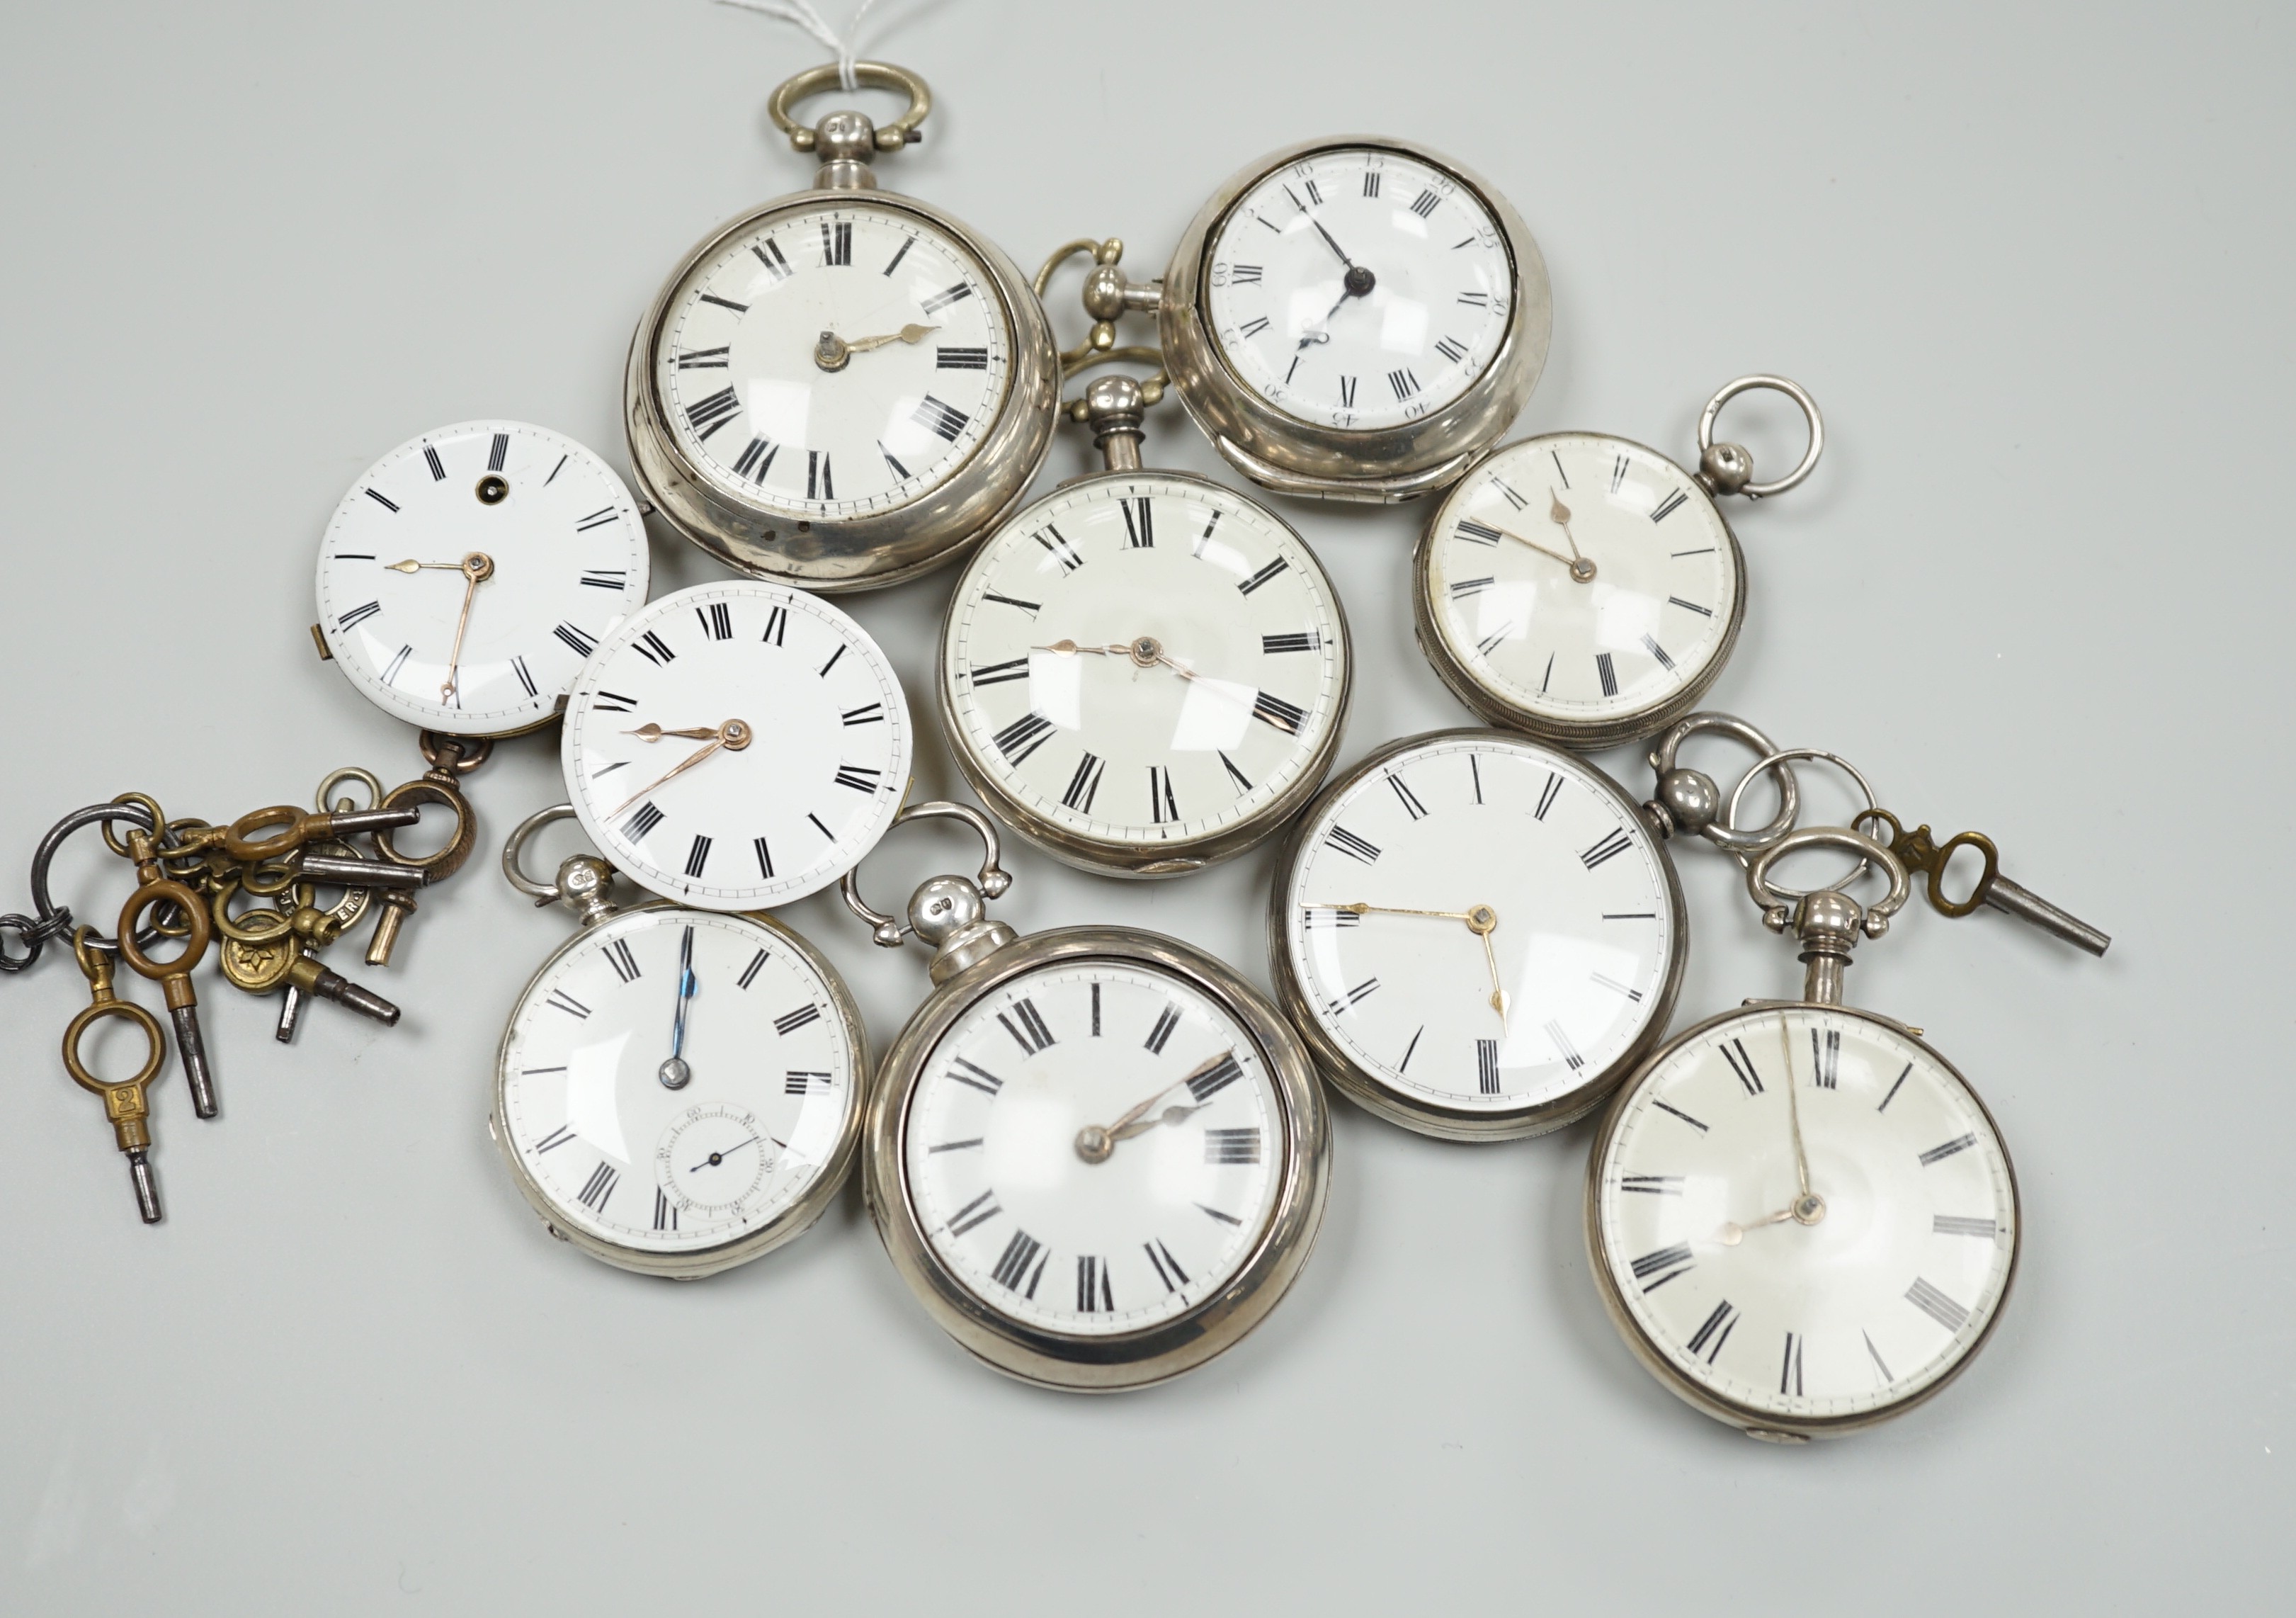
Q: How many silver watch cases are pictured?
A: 8